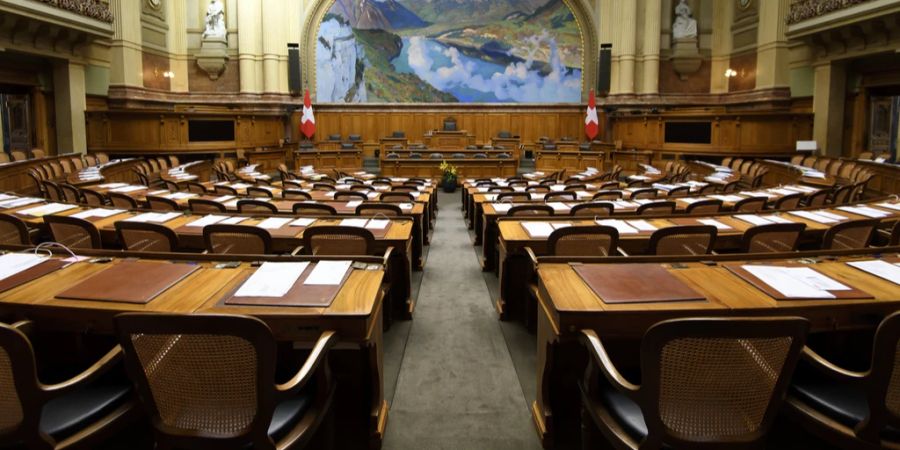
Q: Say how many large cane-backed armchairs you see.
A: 4